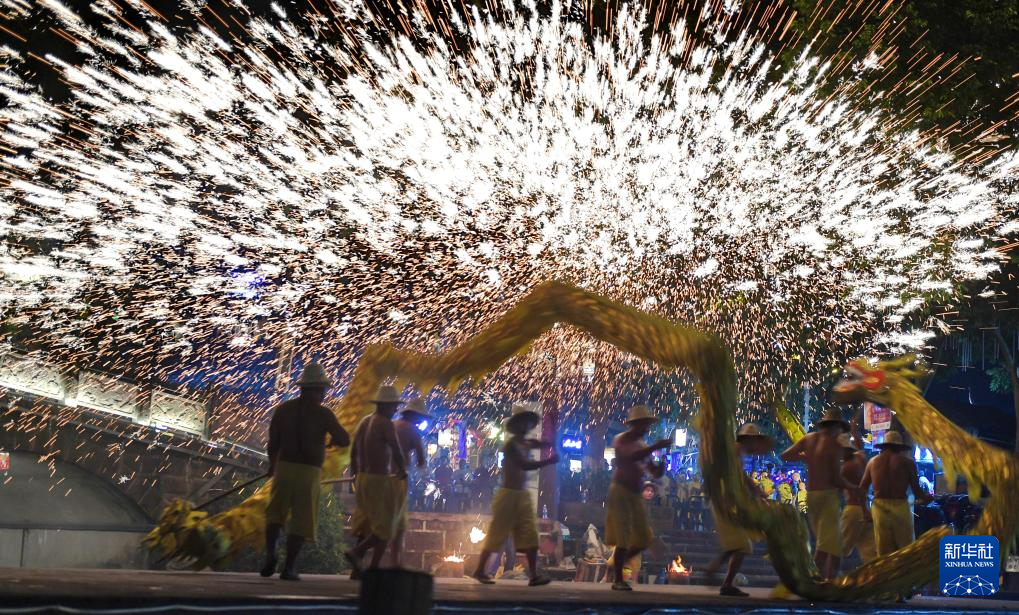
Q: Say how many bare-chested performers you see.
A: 9